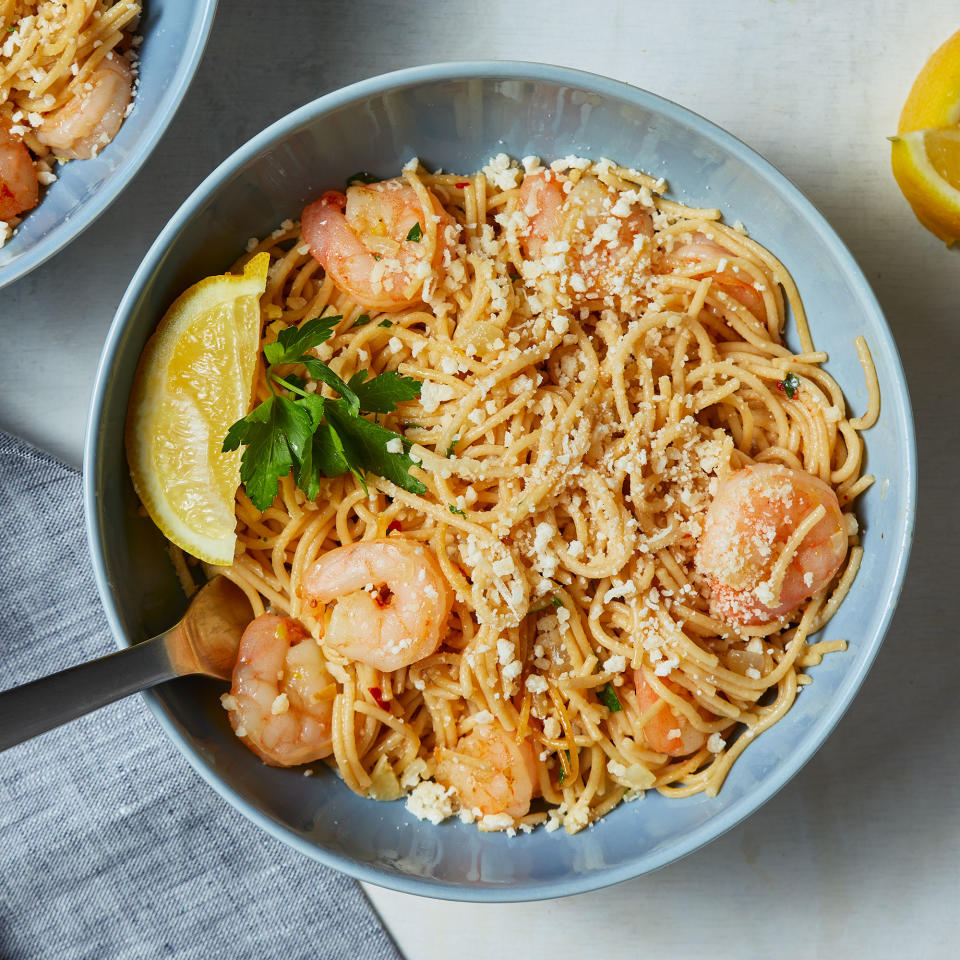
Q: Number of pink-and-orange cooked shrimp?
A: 10